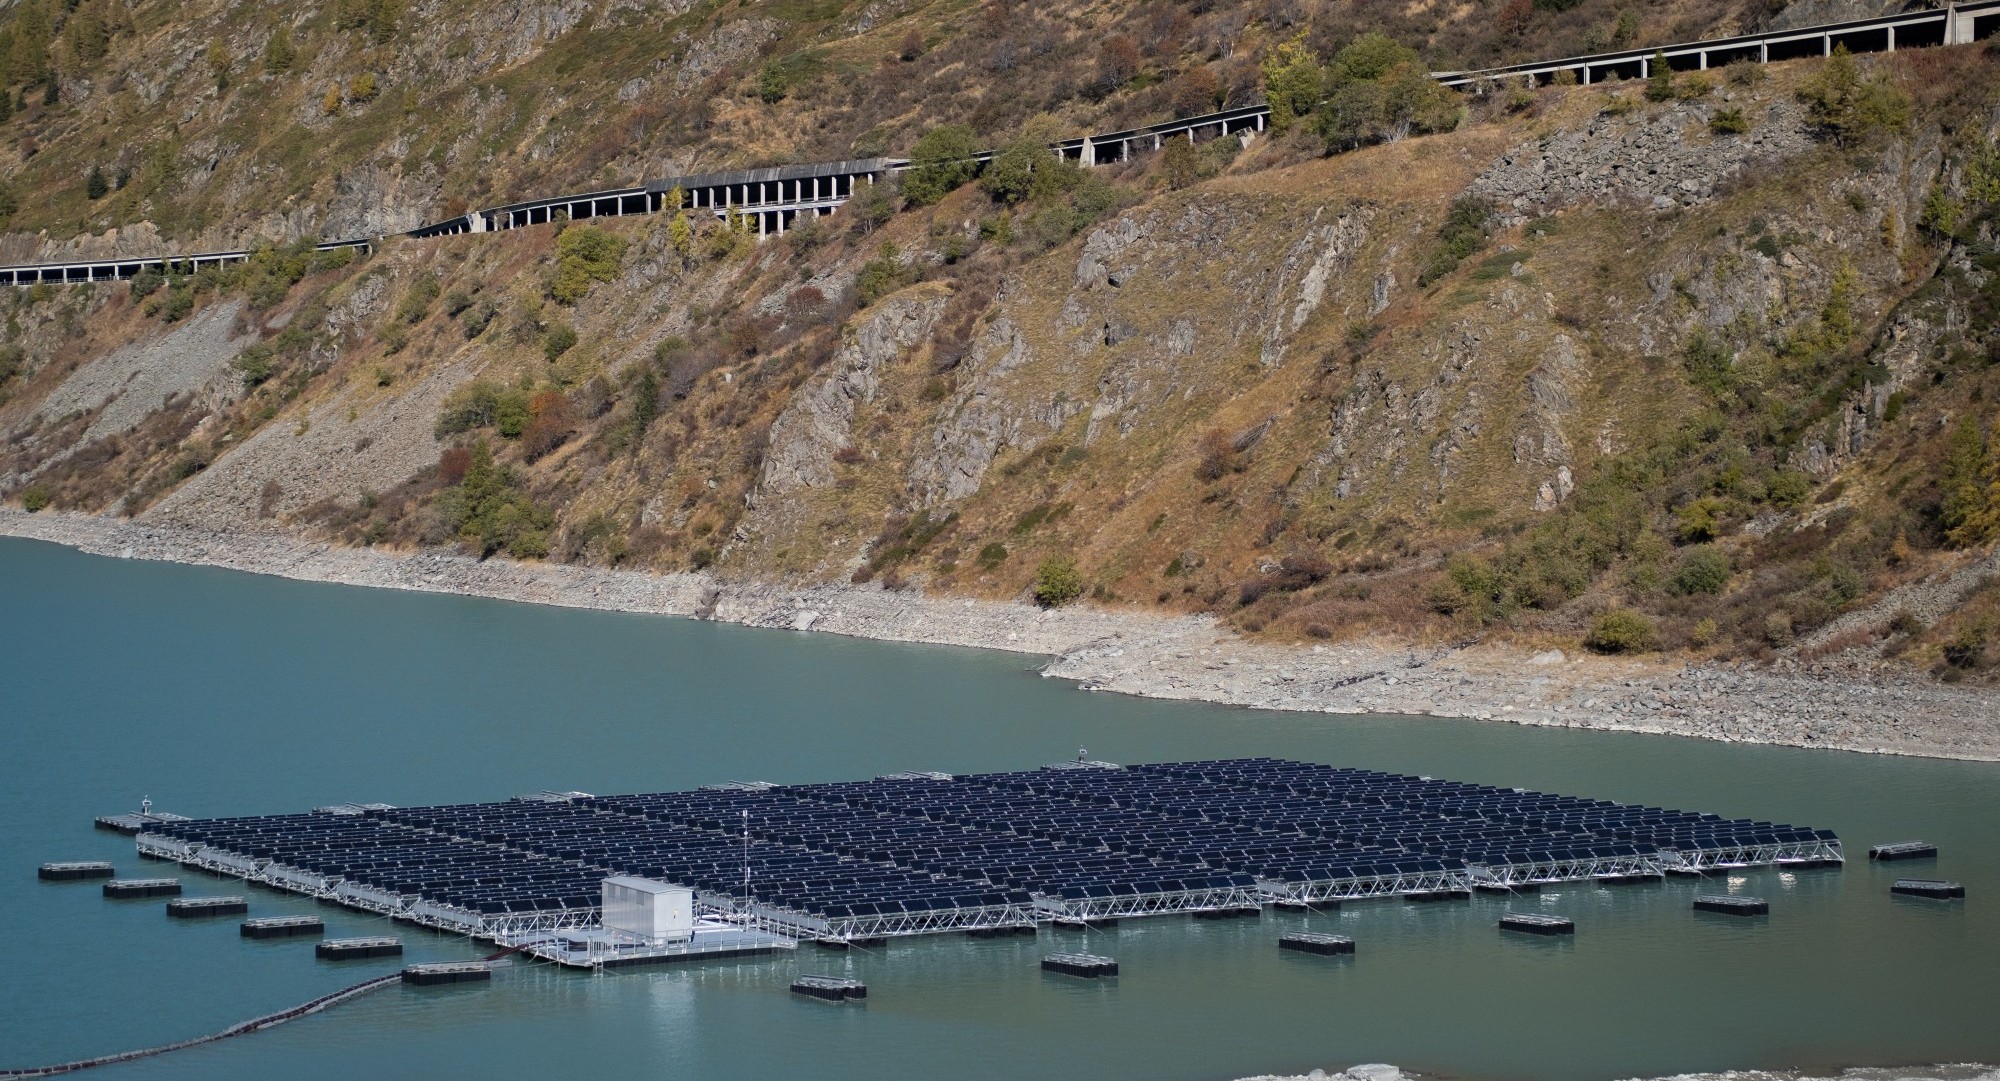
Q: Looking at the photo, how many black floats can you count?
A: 13